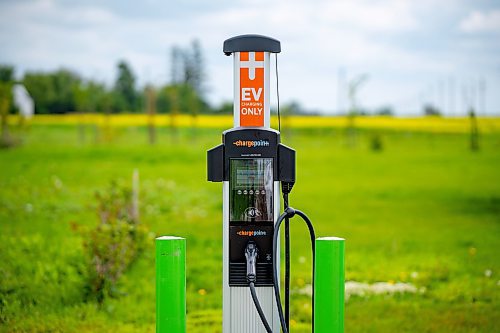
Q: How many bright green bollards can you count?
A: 2